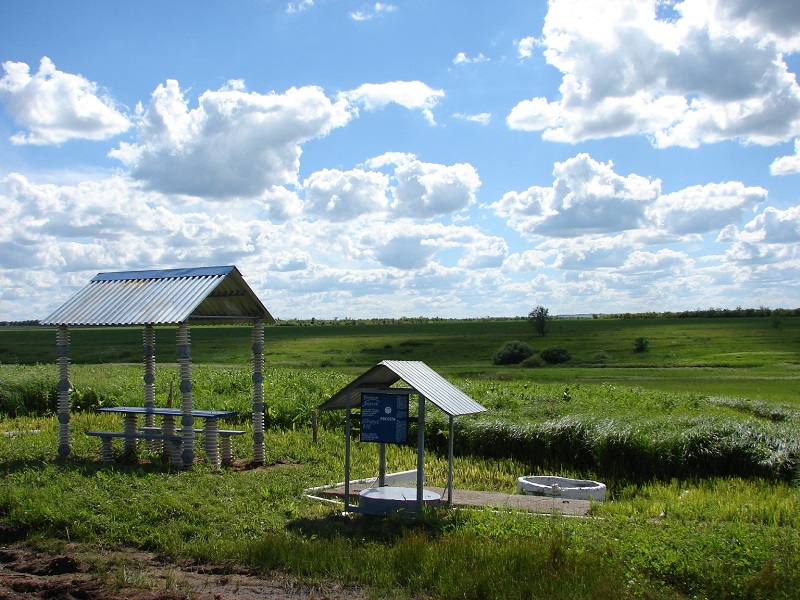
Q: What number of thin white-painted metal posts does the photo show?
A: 4